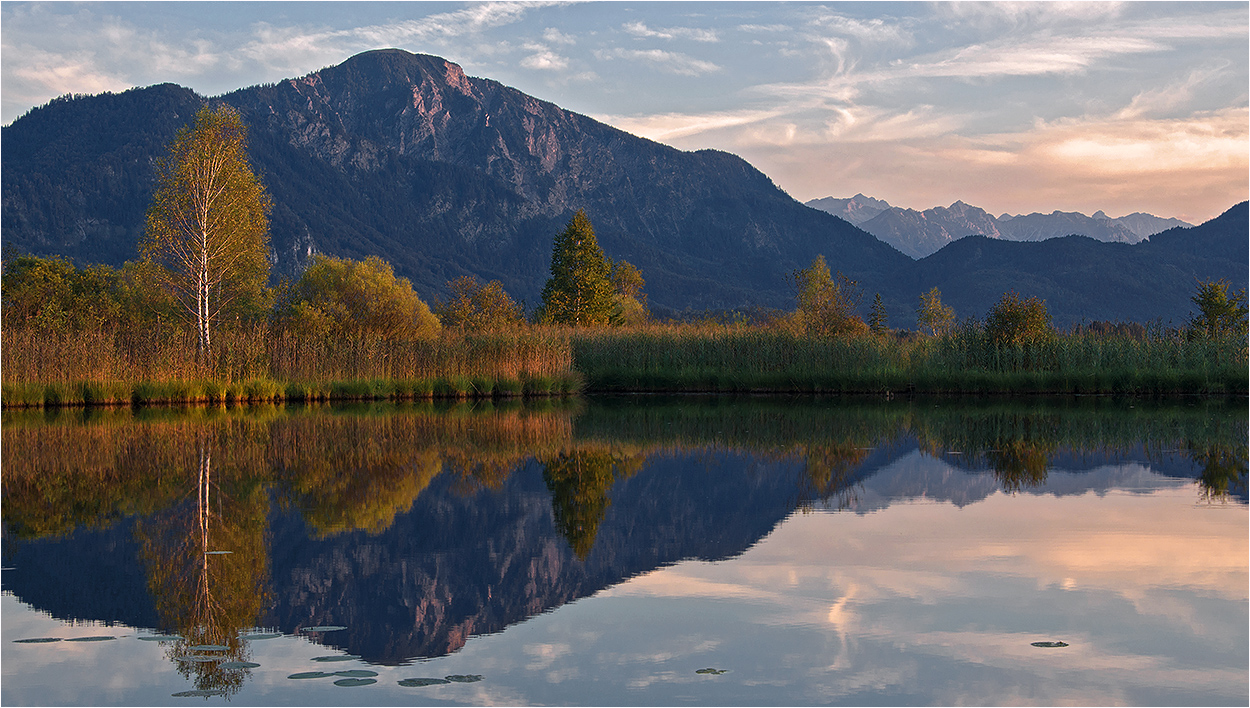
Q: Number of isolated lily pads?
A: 2